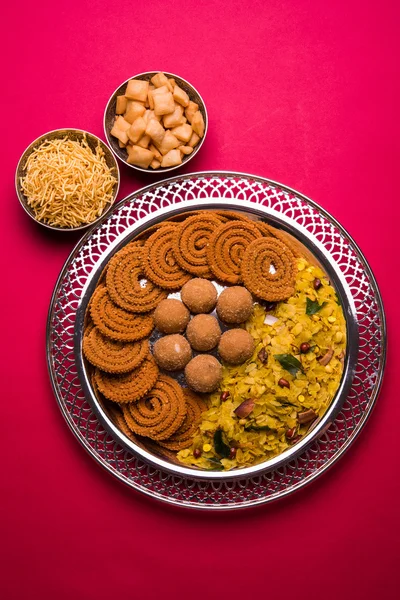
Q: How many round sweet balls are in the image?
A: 7